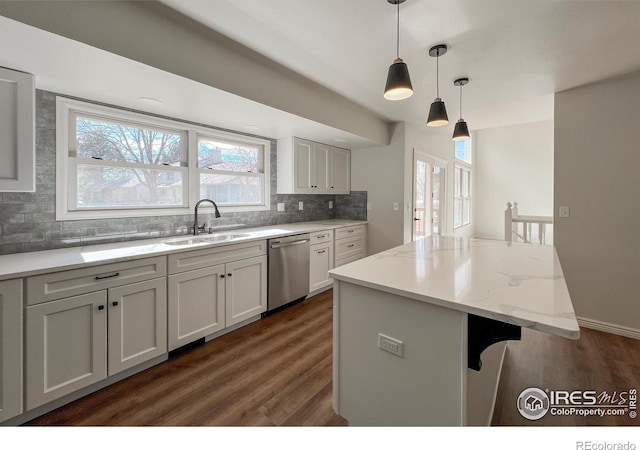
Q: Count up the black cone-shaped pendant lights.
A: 3